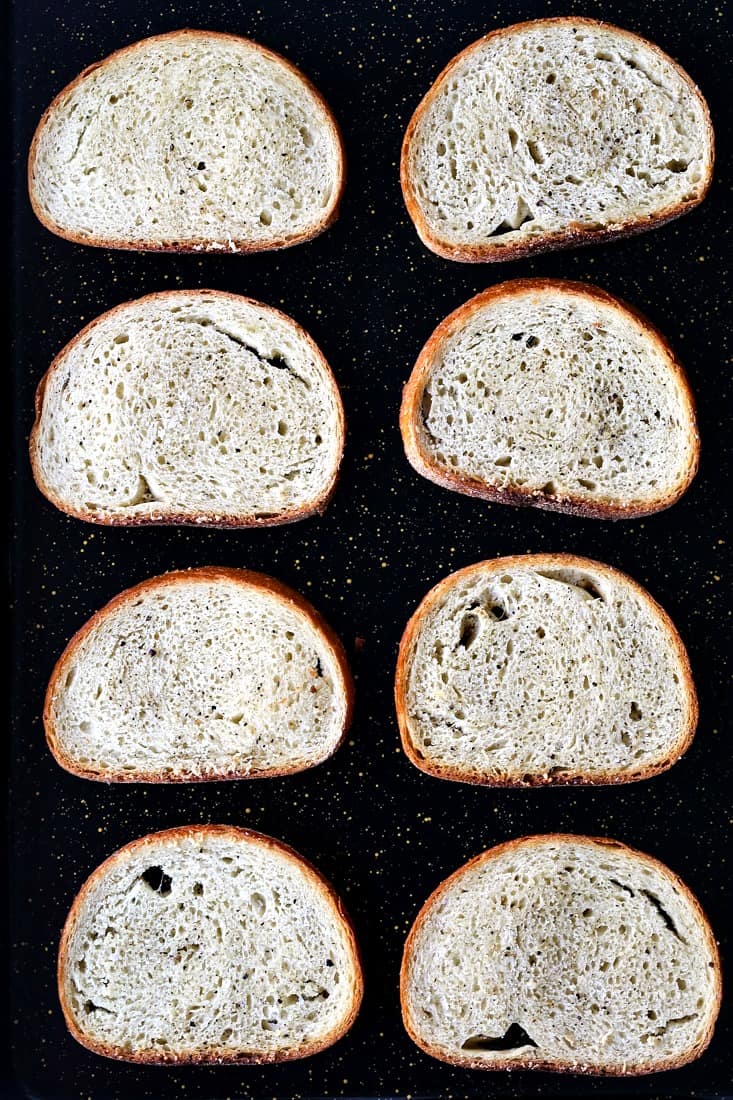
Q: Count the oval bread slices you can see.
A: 8